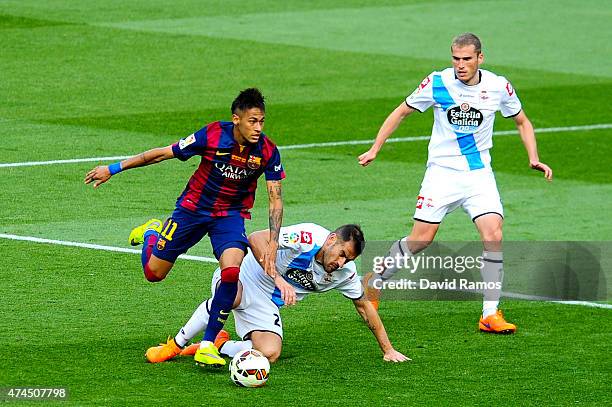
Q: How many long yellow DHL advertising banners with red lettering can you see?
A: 0